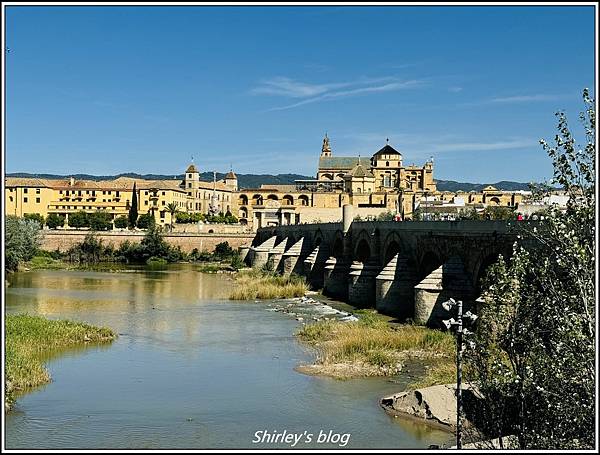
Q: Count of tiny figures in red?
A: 2